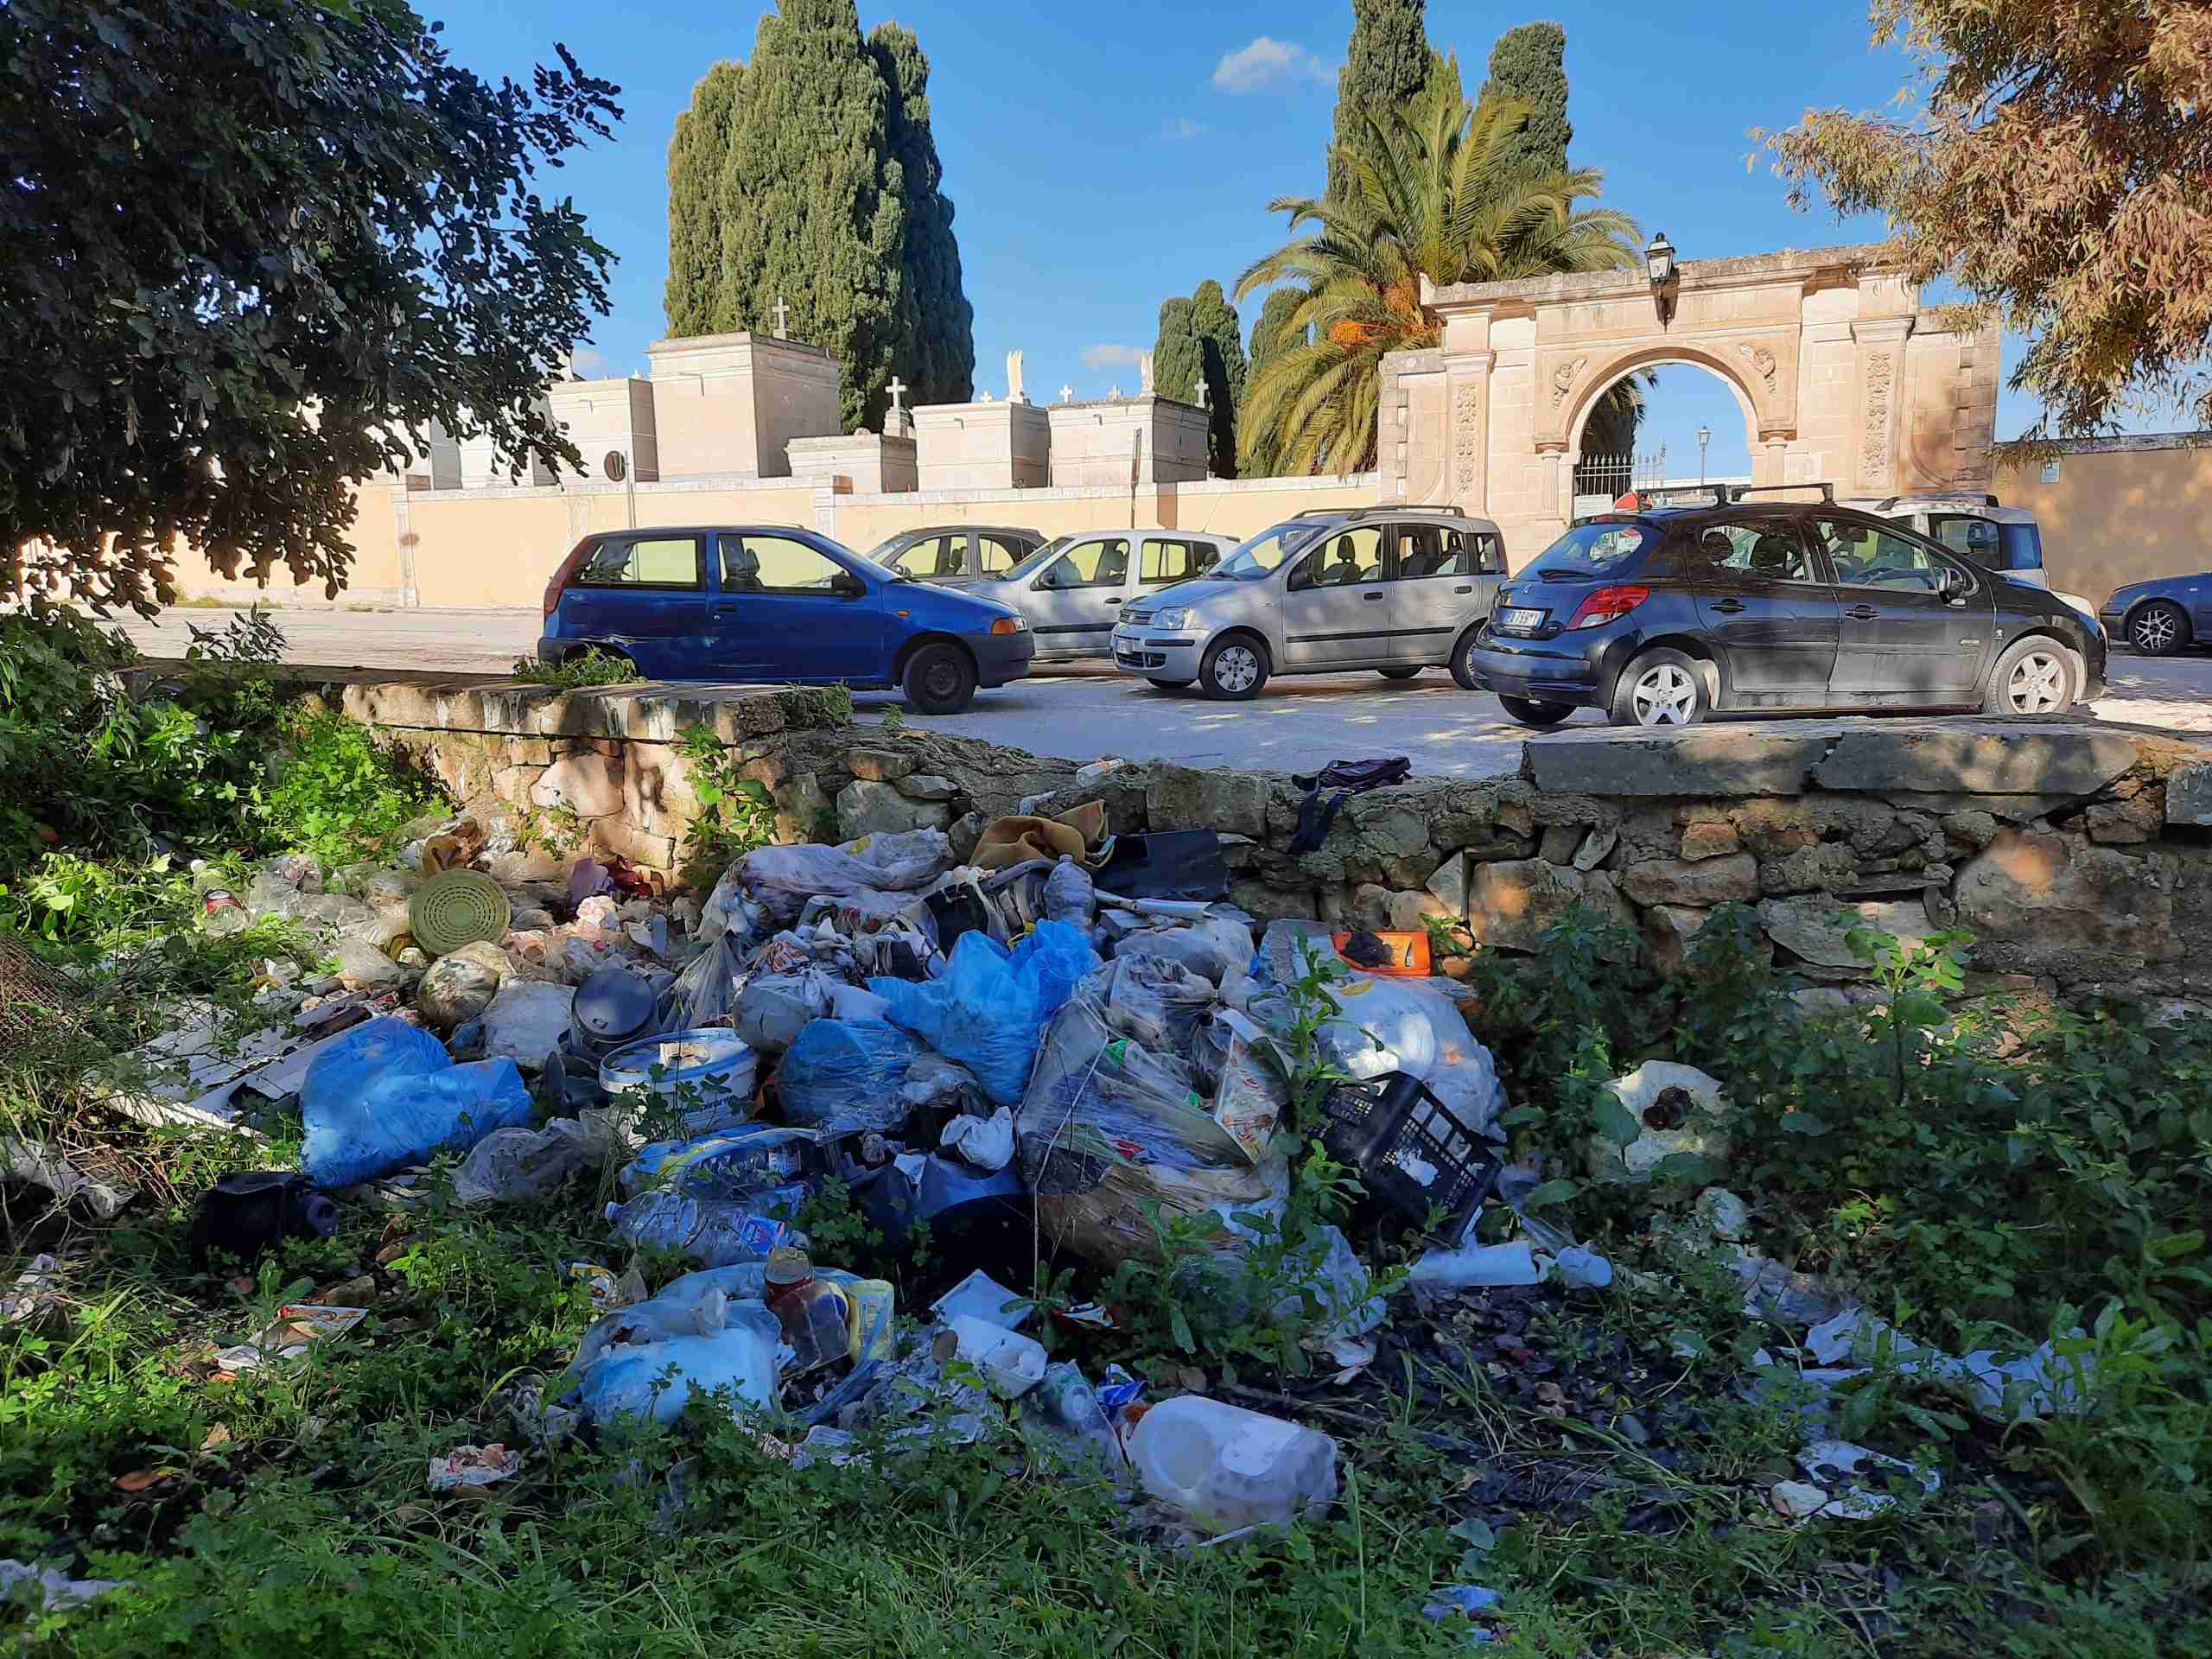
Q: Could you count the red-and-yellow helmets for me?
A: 0